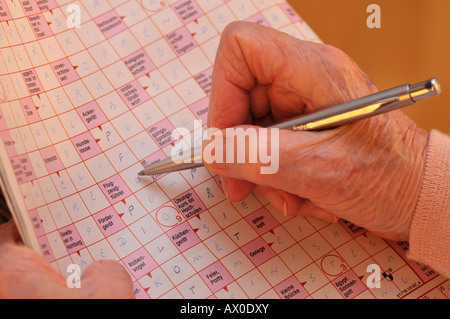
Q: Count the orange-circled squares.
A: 3